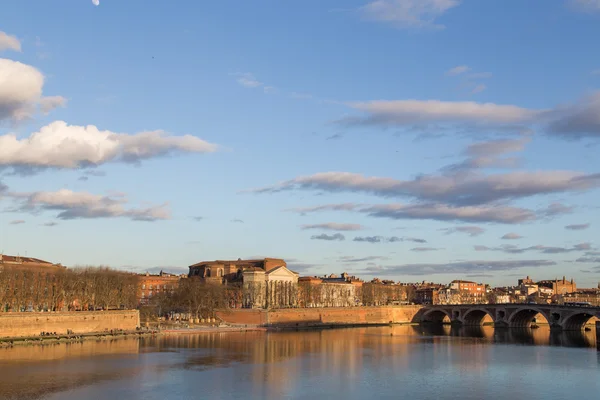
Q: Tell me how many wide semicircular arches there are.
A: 4